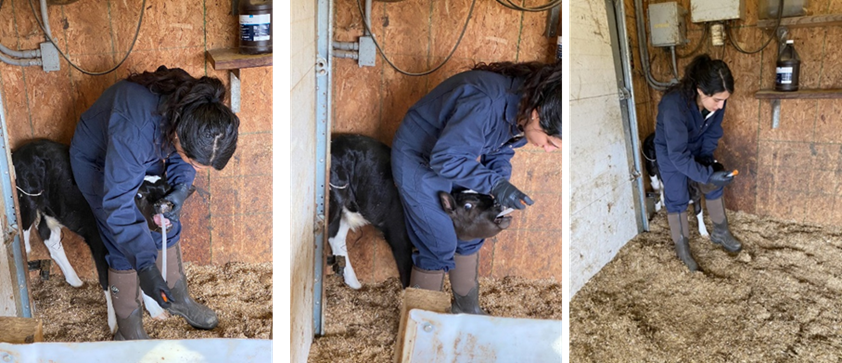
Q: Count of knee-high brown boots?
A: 6